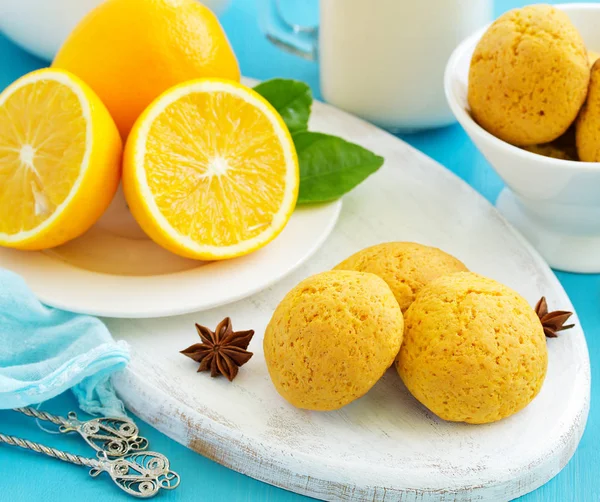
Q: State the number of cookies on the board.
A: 3